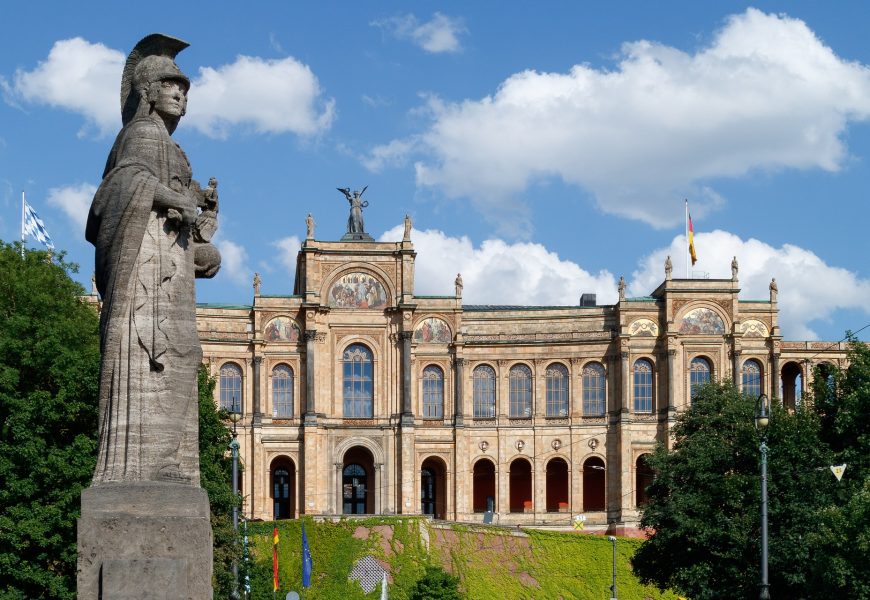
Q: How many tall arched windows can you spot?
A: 11